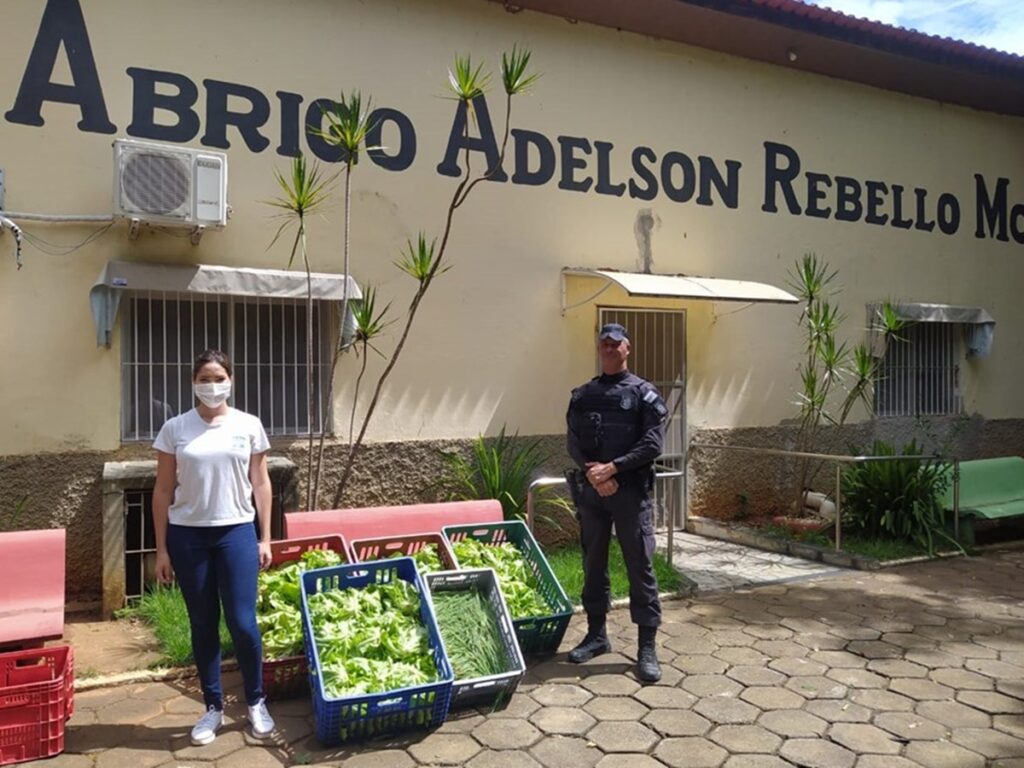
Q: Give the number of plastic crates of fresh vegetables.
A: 5